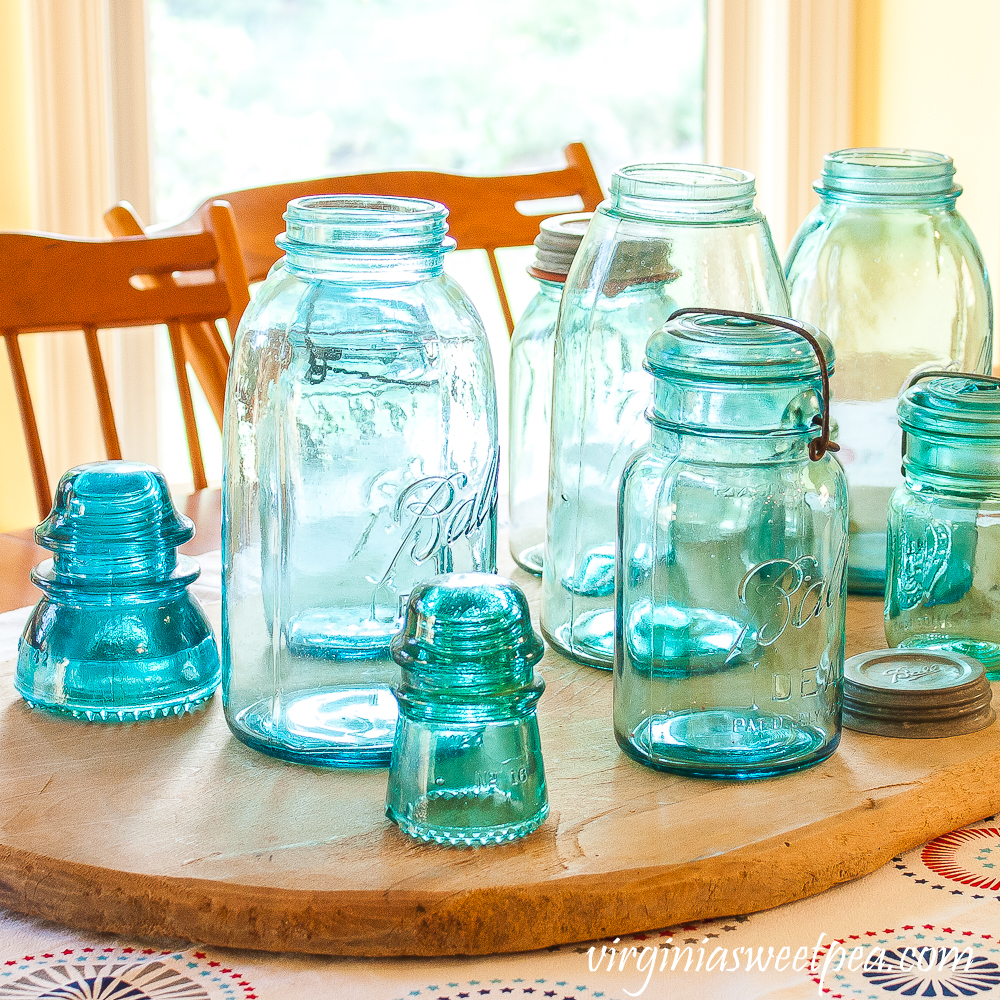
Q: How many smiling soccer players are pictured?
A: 0